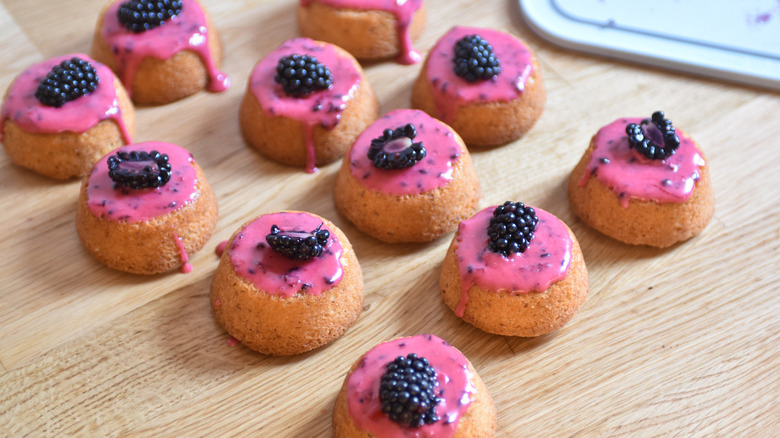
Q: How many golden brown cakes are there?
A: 11